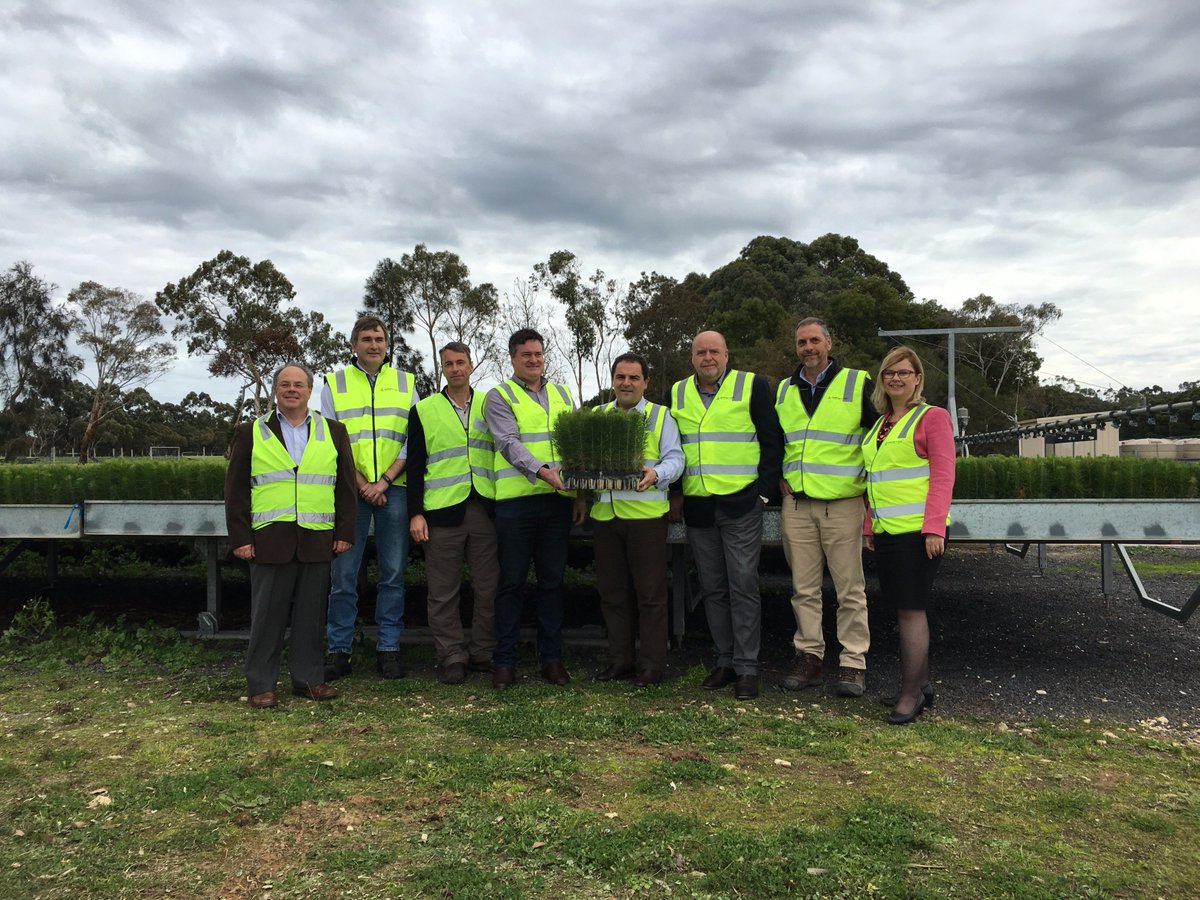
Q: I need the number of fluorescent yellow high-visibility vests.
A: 8